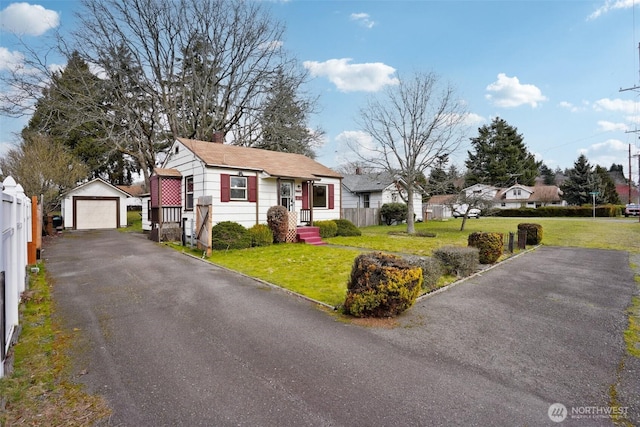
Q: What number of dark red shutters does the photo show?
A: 4